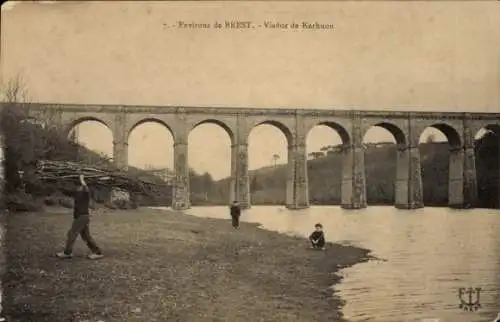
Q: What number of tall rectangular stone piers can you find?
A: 7